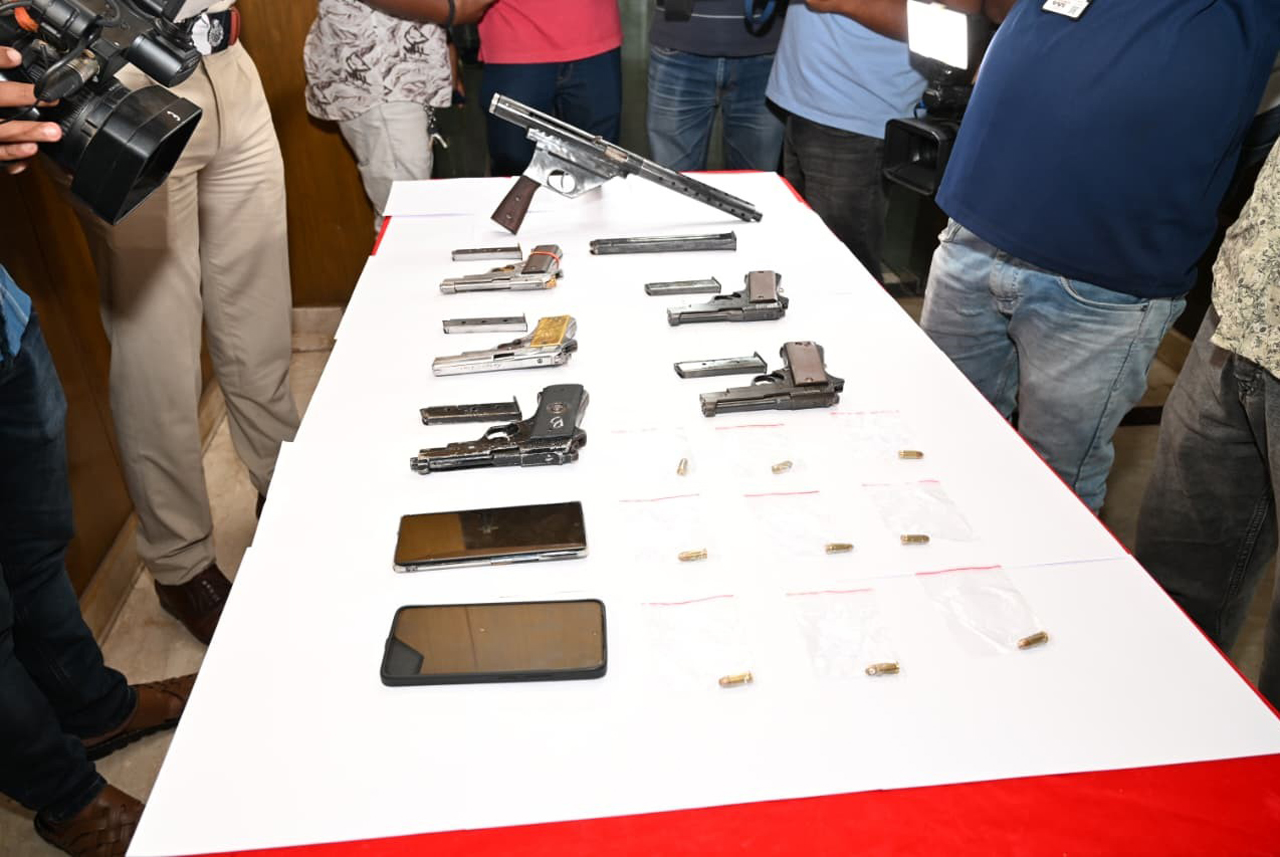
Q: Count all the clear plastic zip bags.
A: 9